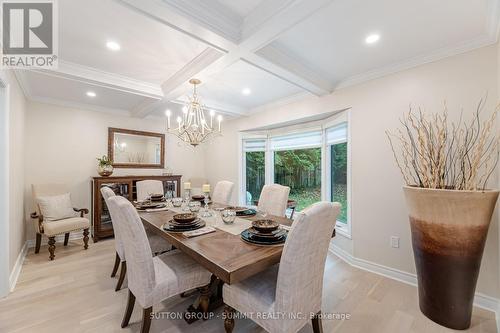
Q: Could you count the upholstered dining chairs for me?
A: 6